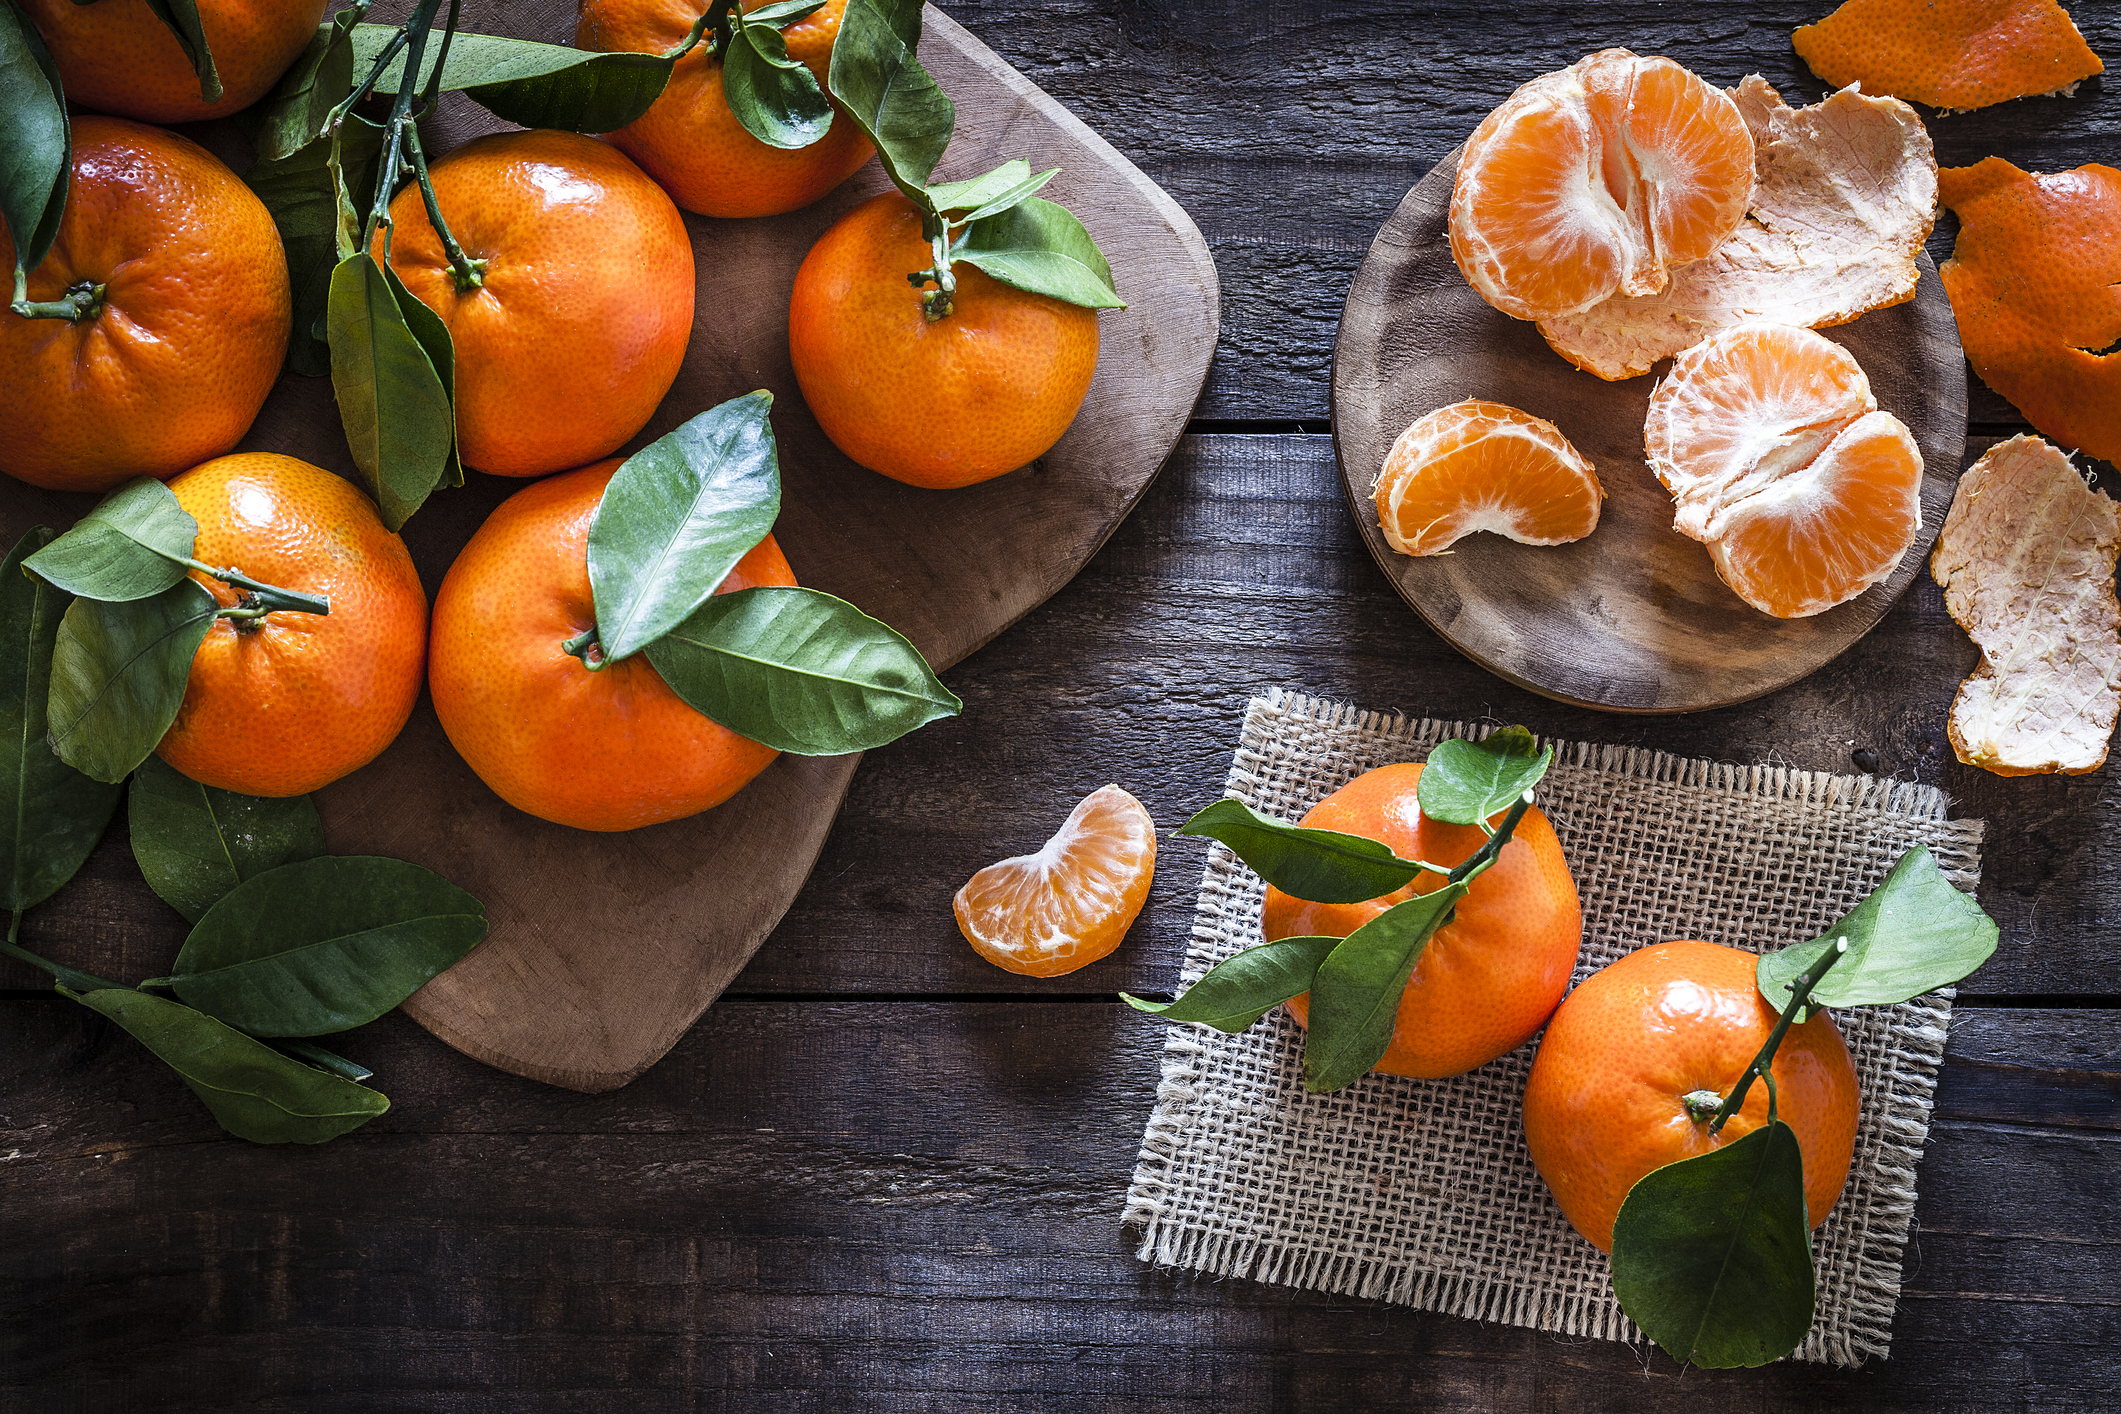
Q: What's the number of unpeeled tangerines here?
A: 9